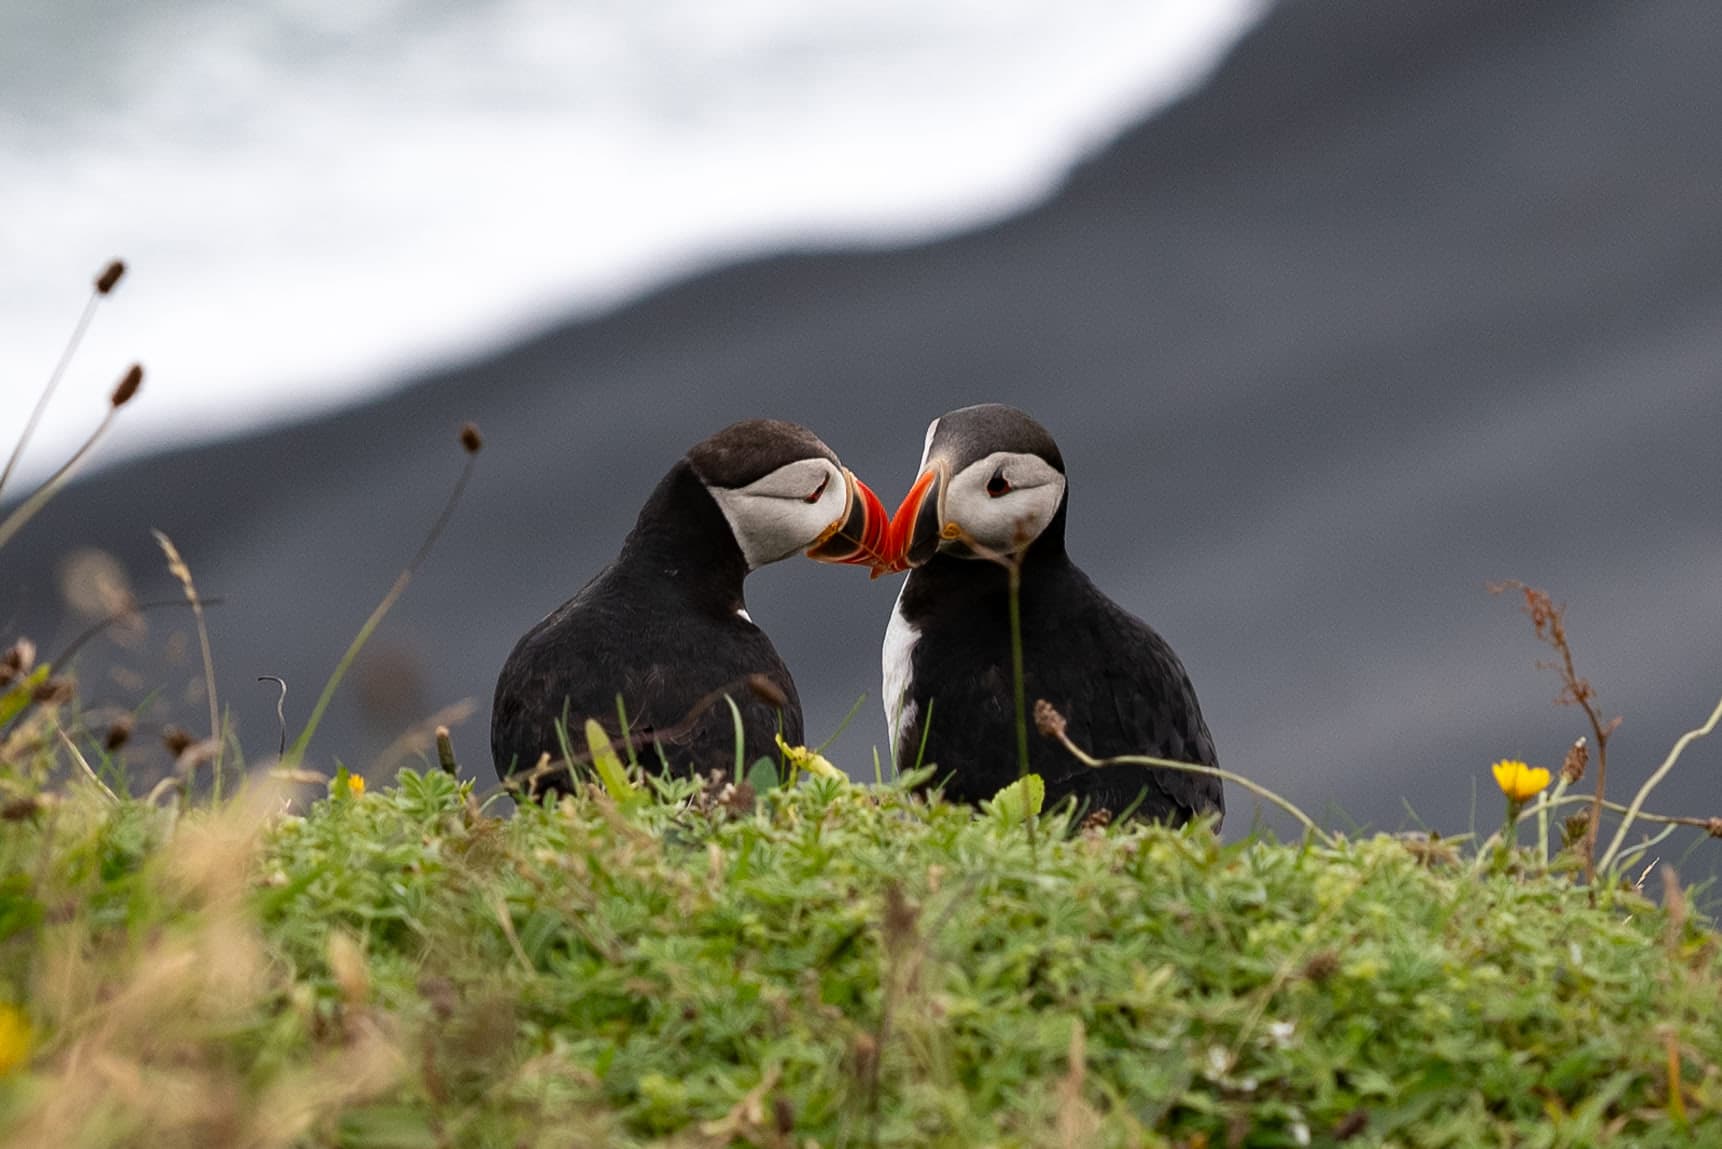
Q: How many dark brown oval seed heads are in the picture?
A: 3